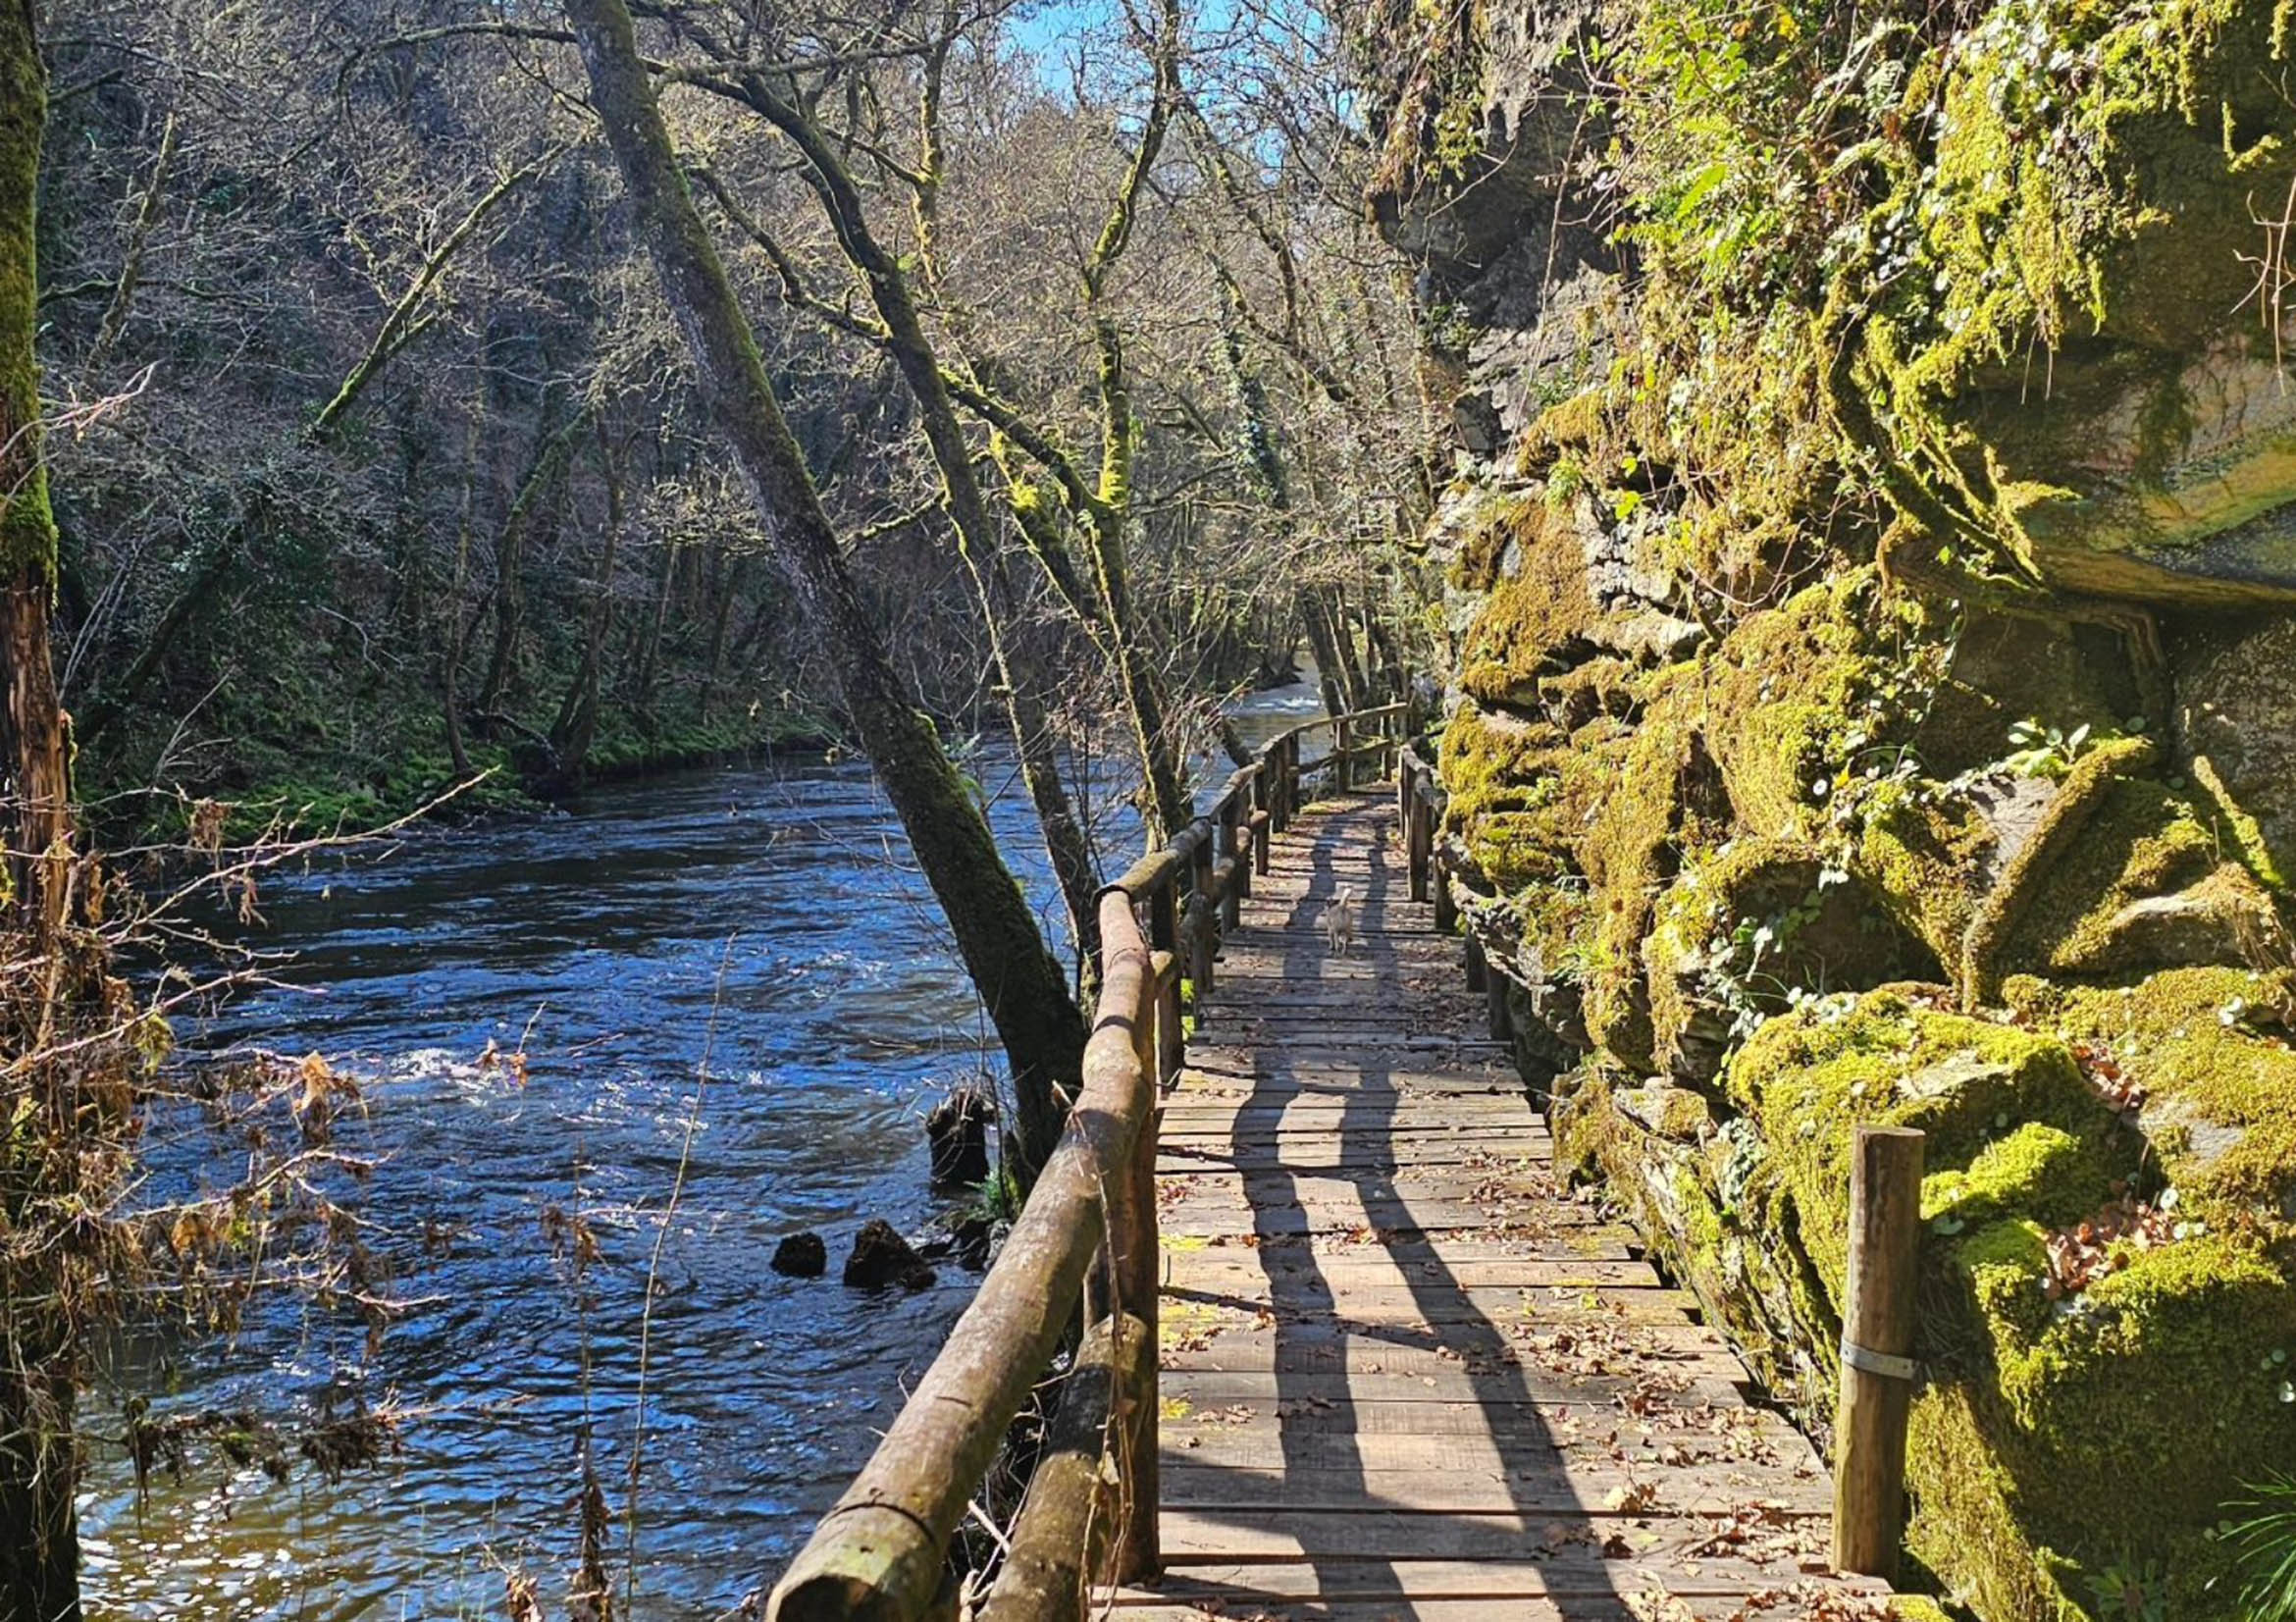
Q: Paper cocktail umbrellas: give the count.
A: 0